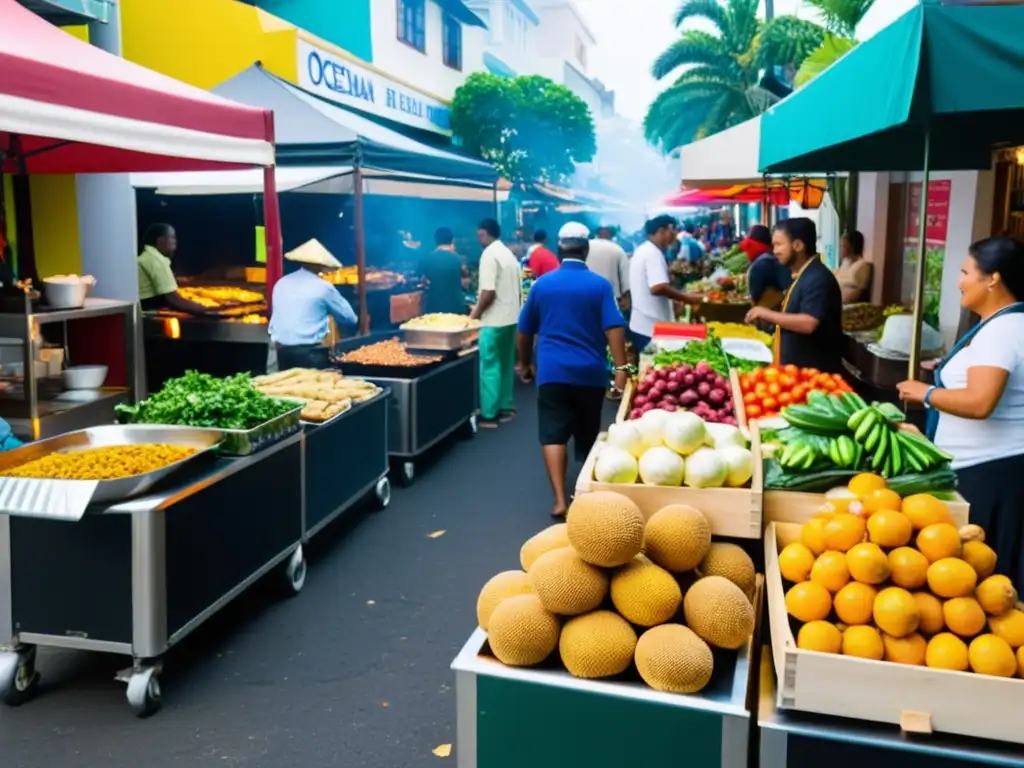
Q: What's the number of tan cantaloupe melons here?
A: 11